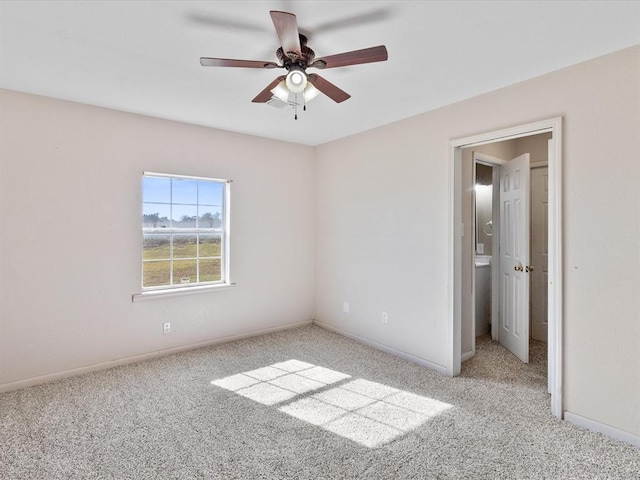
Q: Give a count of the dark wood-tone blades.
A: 5